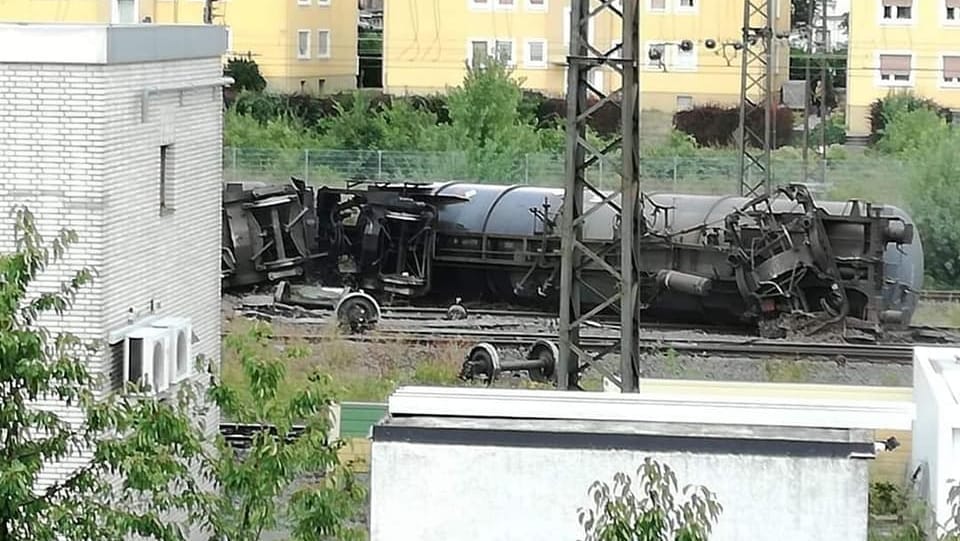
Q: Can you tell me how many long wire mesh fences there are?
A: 1